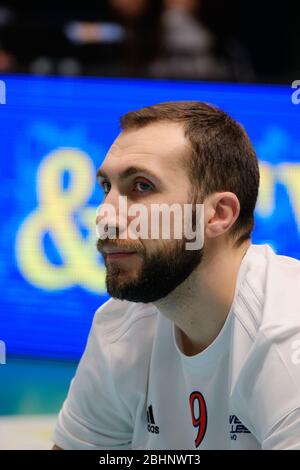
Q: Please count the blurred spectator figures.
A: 2